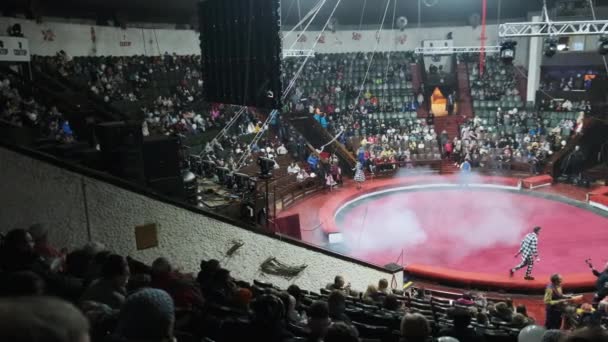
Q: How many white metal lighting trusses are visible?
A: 3